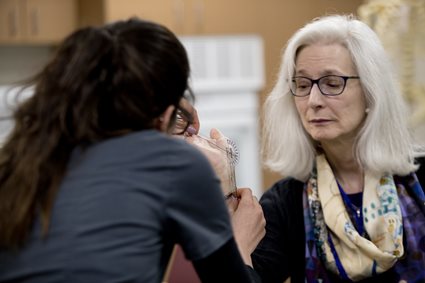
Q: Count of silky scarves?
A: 1